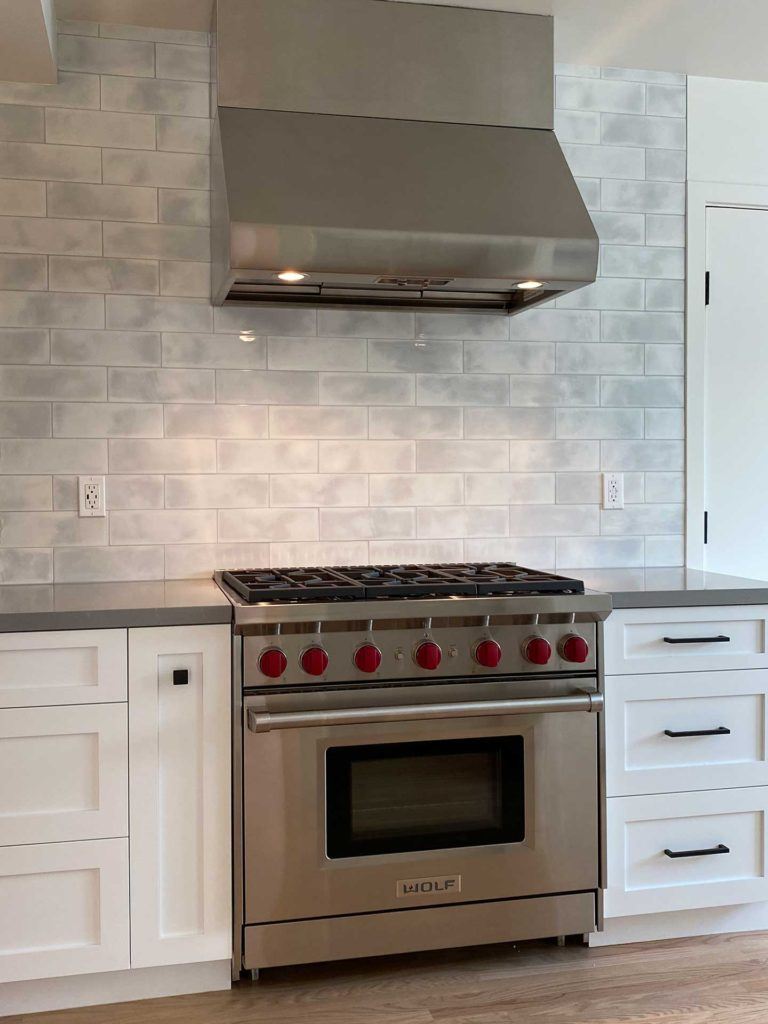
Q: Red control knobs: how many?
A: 7